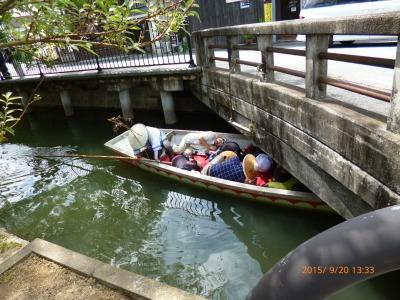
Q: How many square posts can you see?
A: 5